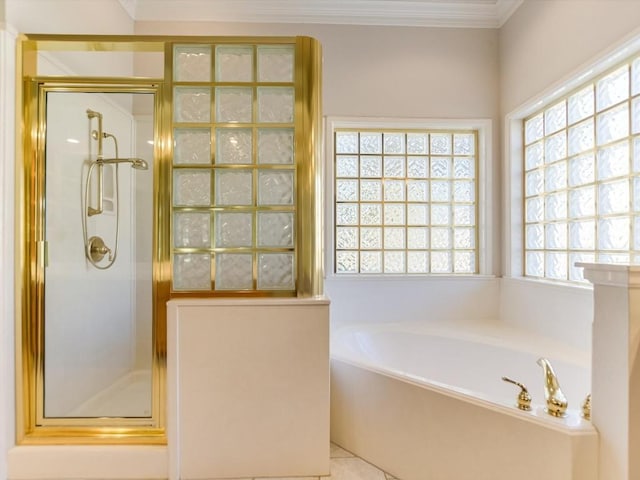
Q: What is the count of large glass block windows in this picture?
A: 2